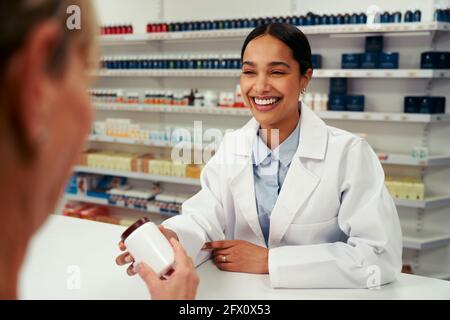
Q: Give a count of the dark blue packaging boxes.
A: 13